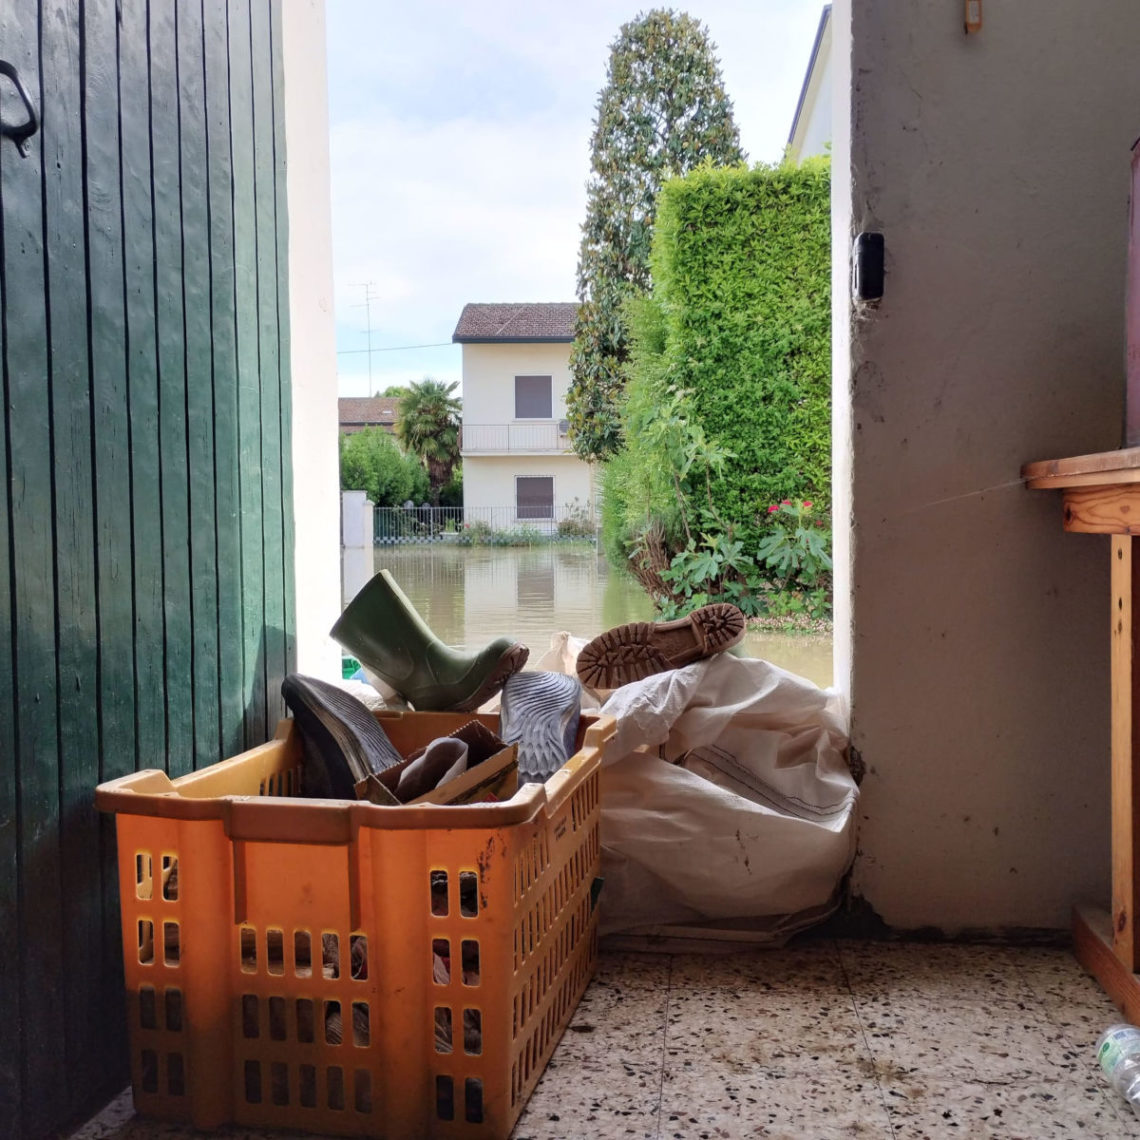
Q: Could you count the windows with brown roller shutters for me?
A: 2